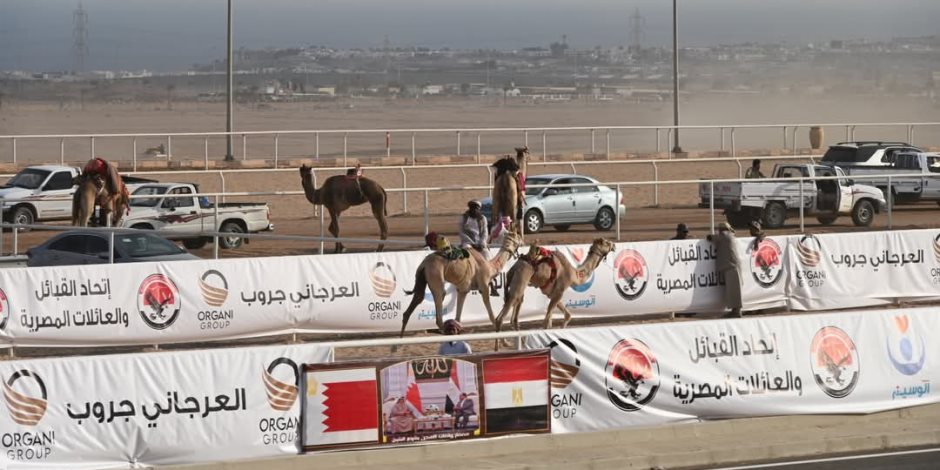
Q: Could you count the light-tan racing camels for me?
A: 2